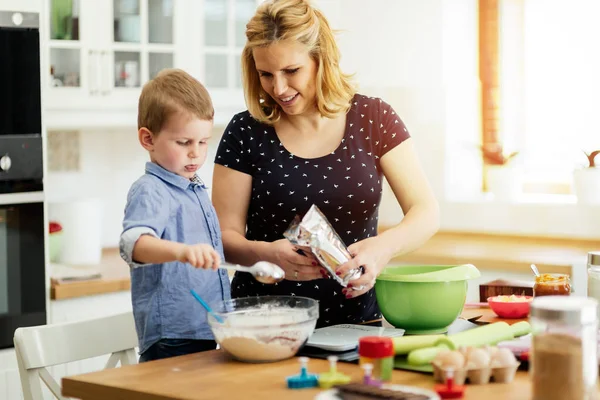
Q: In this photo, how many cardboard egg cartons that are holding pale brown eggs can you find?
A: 1